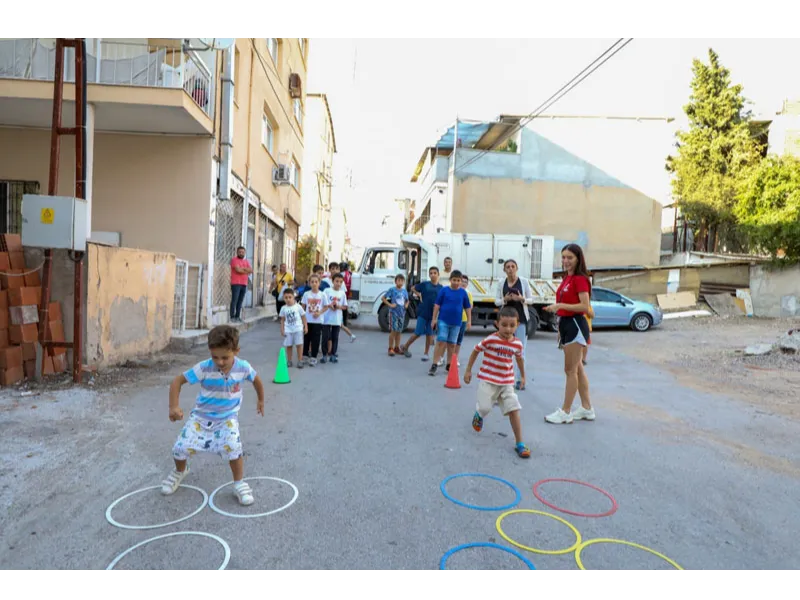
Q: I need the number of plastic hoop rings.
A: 8